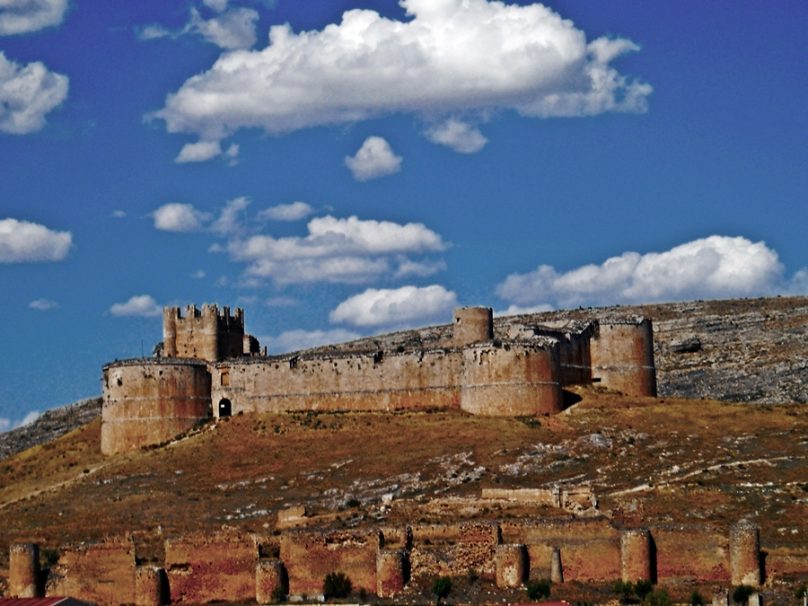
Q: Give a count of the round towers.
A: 11